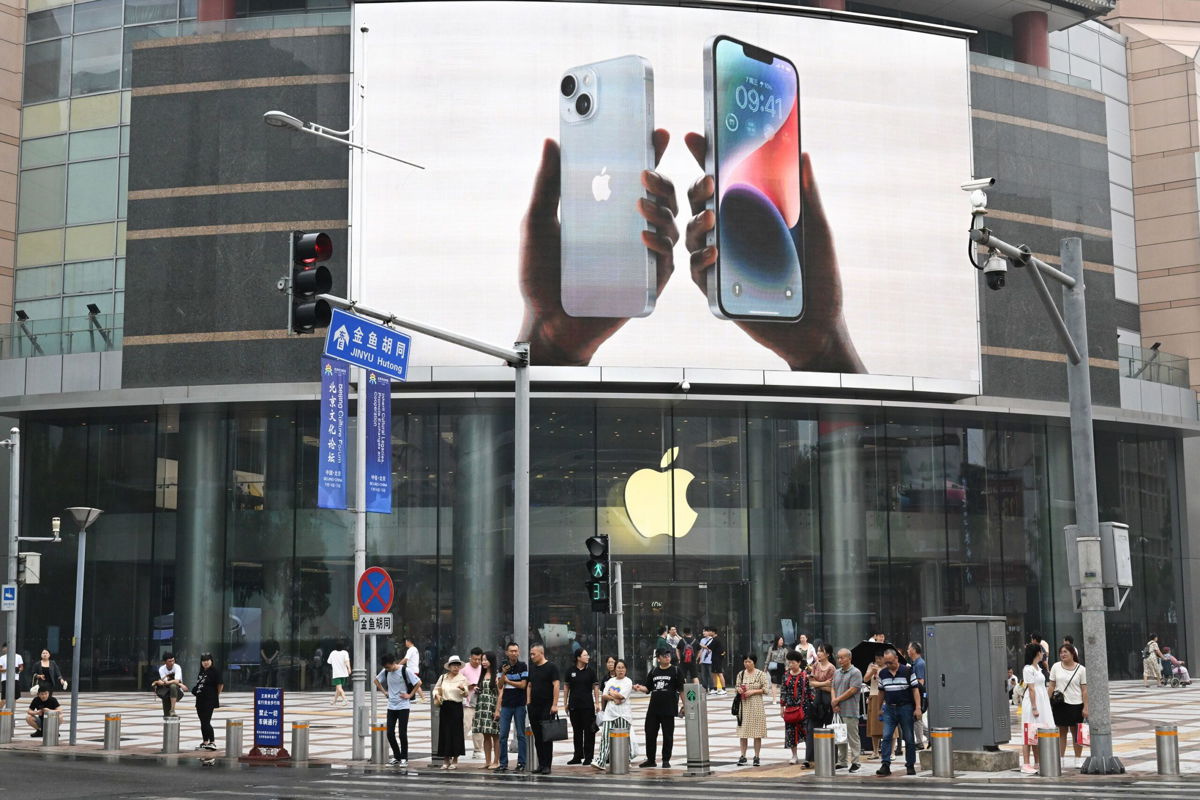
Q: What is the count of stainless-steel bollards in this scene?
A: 13